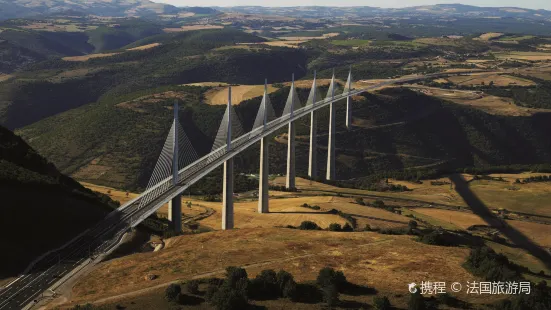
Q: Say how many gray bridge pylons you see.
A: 7